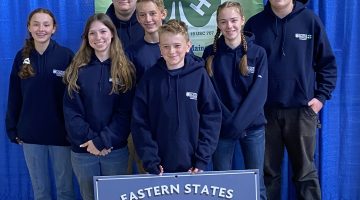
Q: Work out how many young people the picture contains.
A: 7